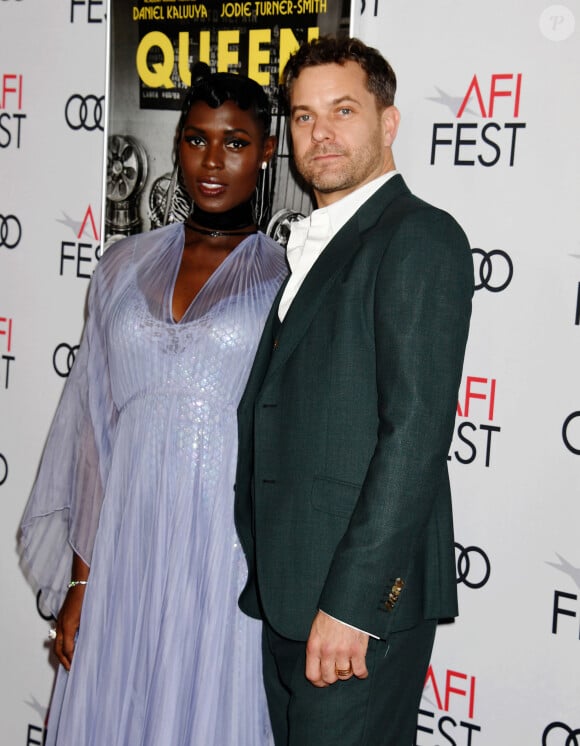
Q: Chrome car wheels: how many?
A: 3